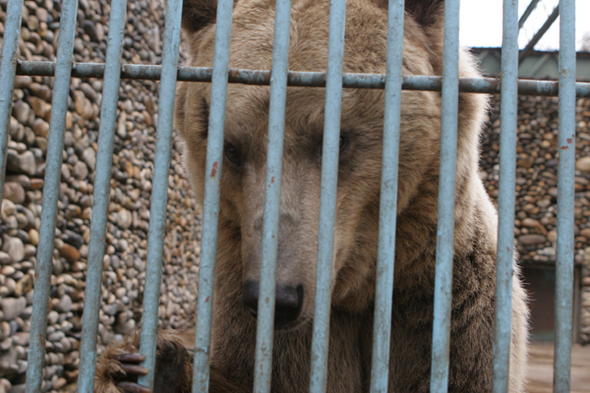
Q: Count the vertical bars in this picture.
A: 11